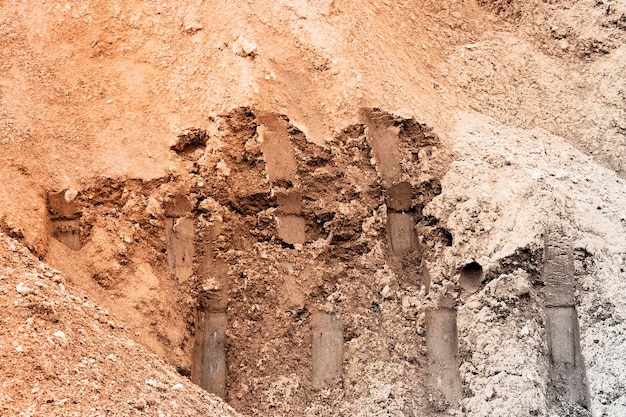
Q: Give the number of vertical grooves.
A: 8